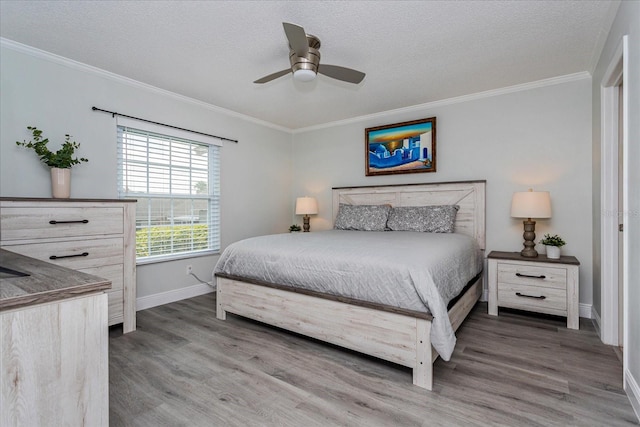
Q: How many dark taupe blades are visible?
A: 3